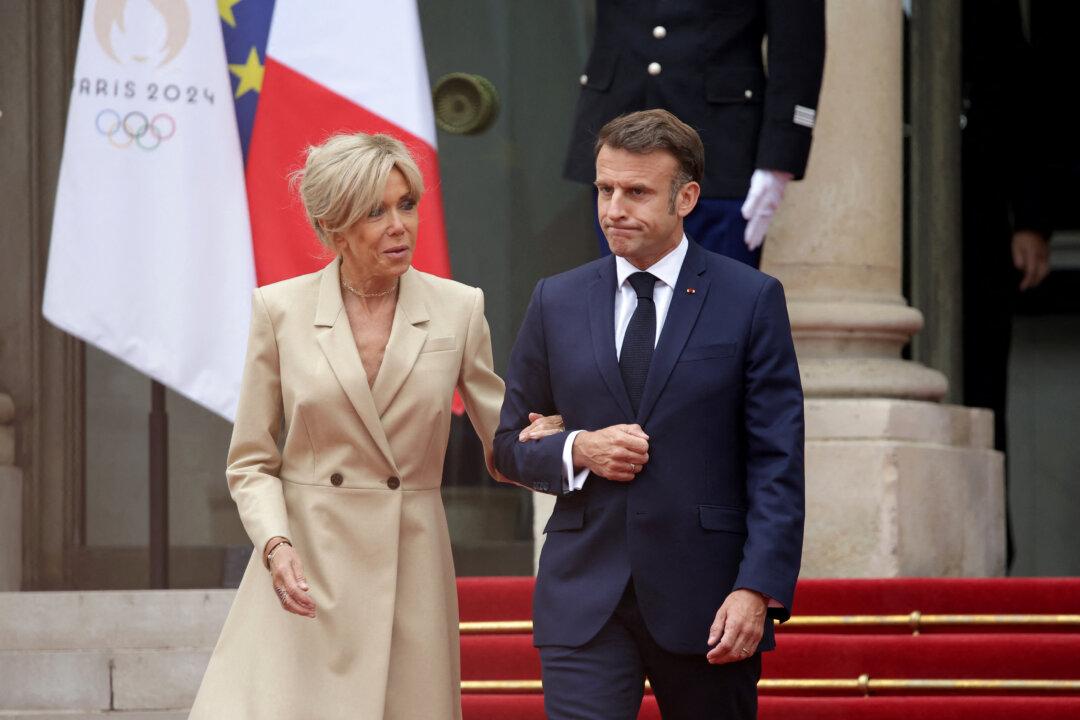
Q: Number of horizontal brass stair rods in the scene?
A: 2